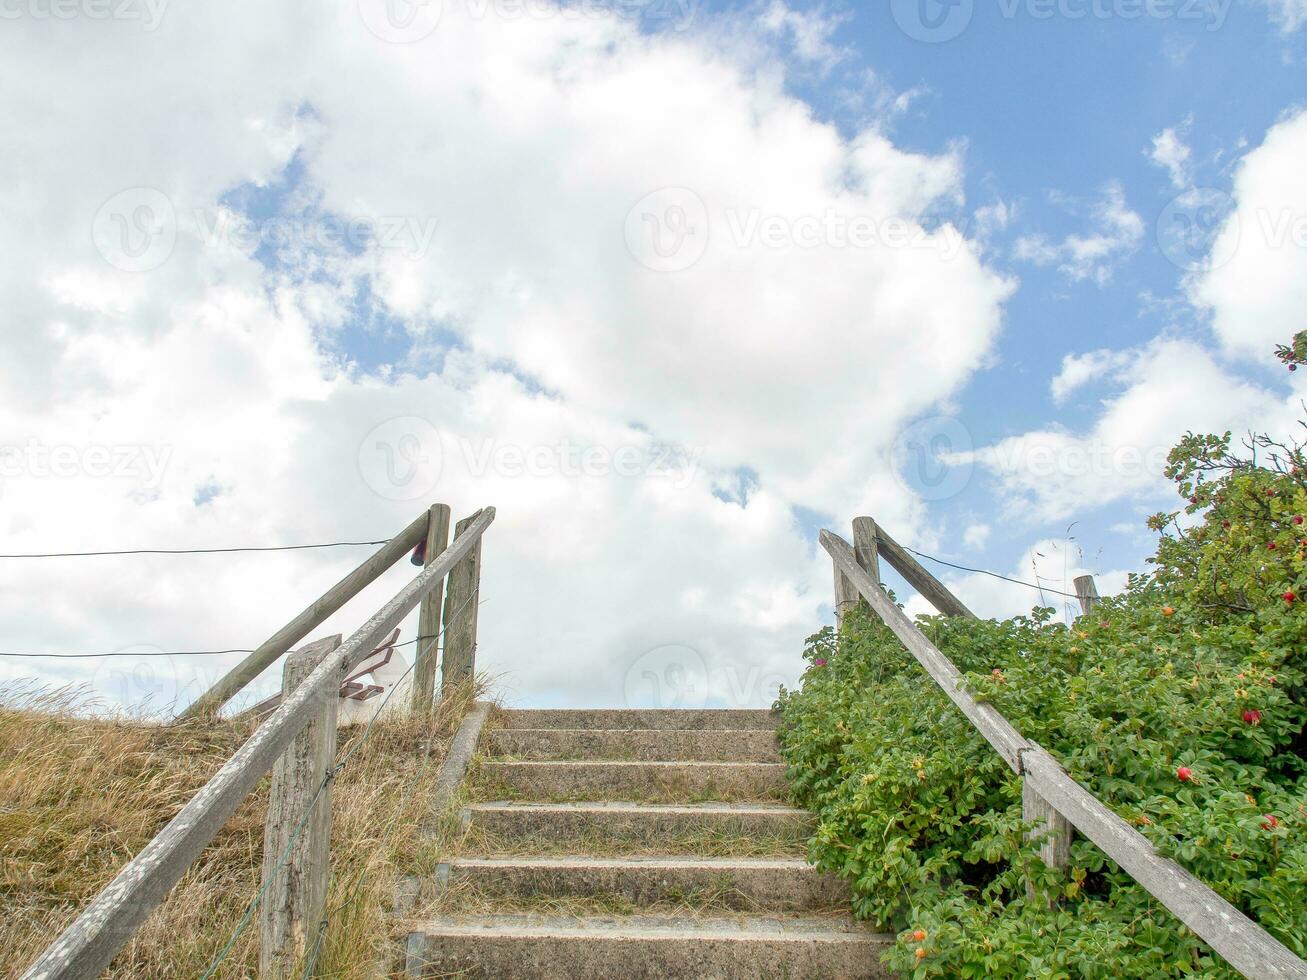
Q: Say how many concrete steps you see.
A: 6